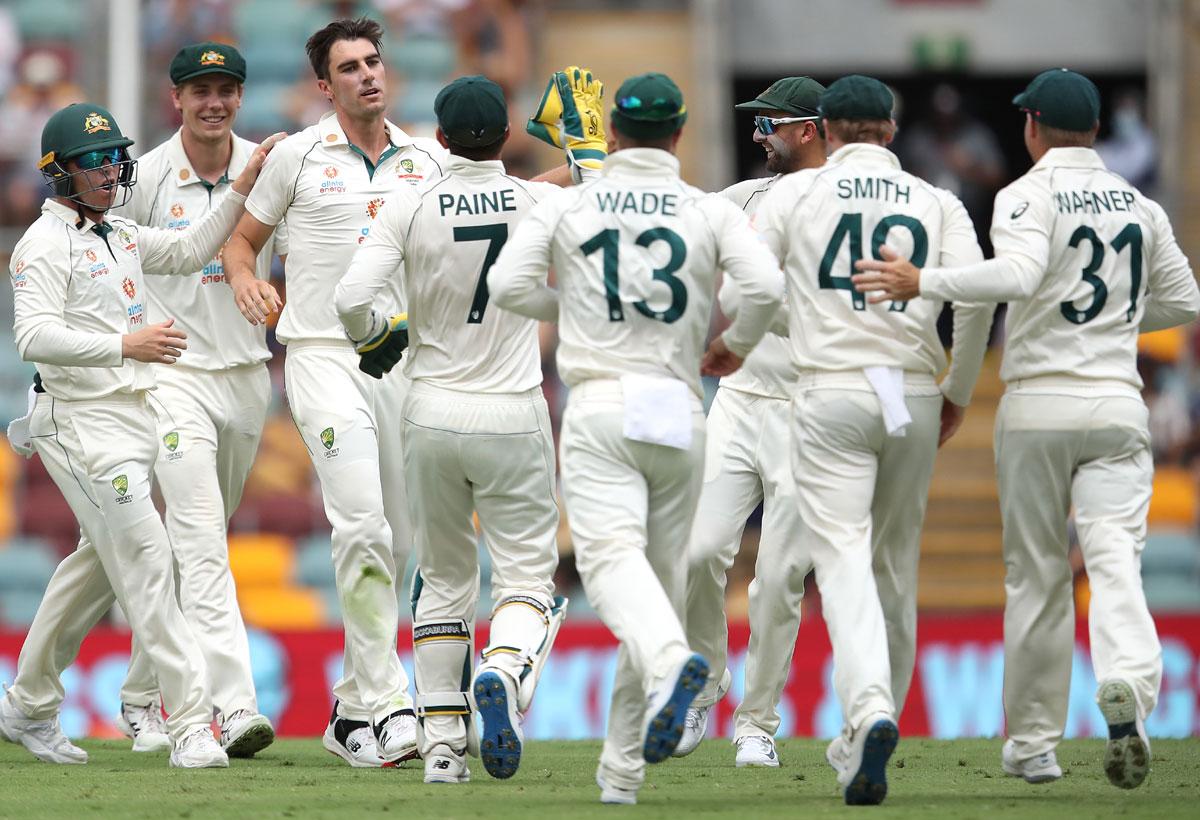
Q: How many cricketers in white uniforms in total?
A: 8